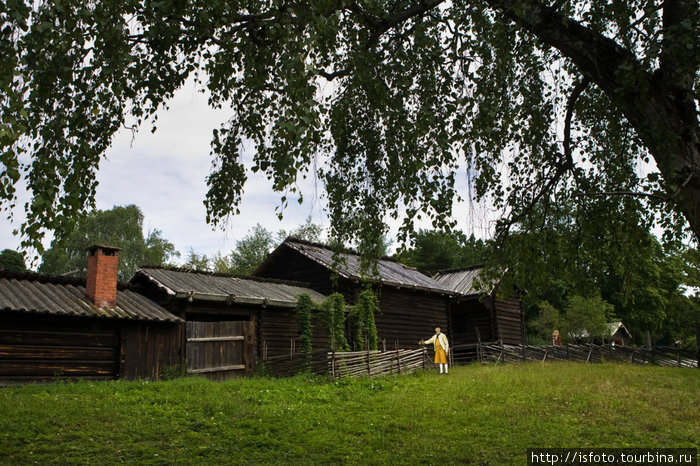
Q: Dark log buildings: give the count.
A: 4